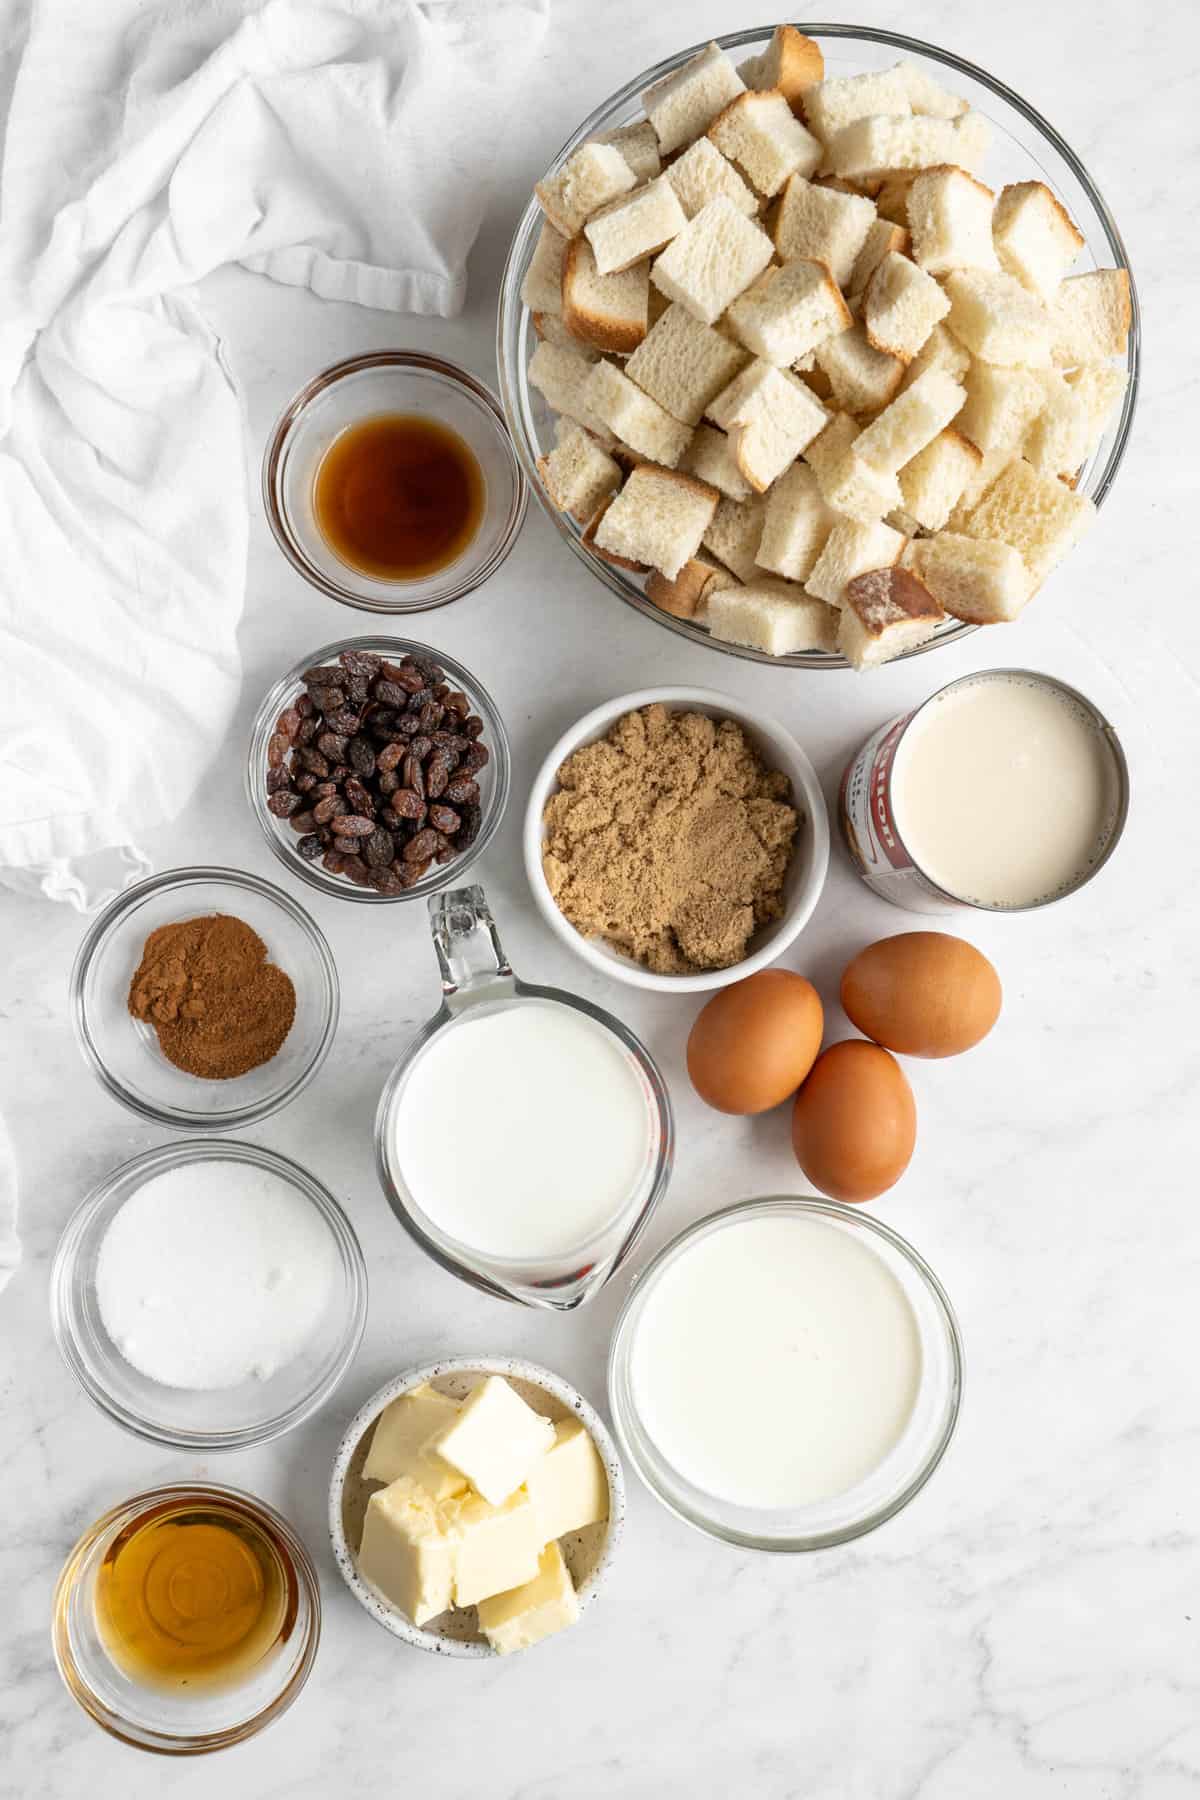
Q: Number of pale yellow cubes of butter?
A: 6